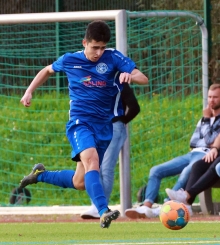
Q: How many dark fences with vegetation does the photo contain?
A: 1